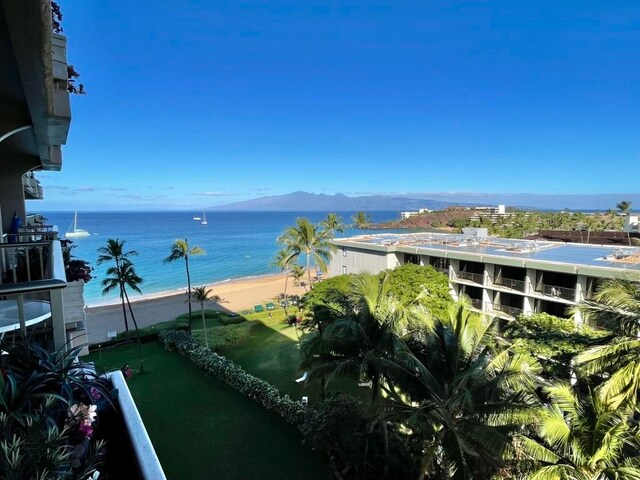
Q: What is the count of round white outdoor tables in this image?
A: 1